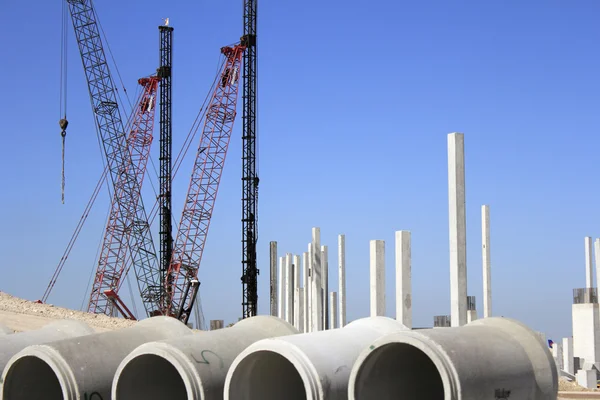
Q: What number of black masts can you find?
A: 2